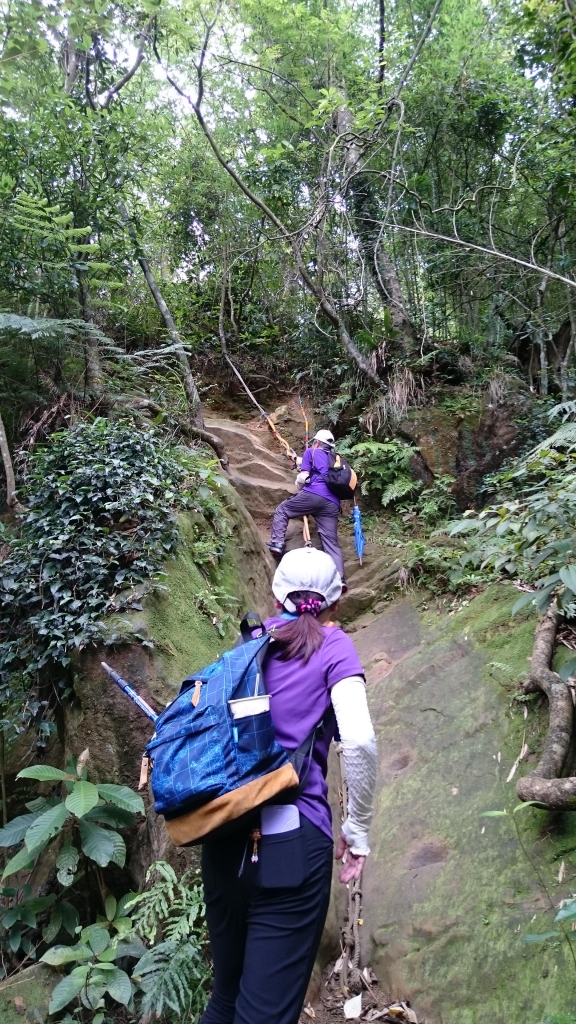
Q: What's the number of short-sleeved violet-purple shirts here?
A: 2